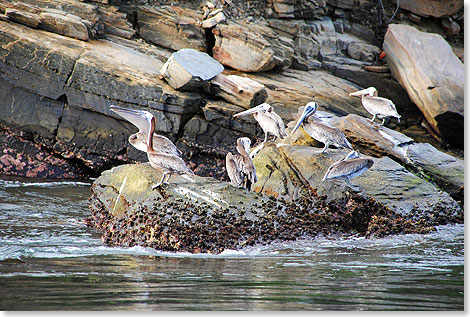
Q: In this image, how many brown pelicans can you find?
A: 7